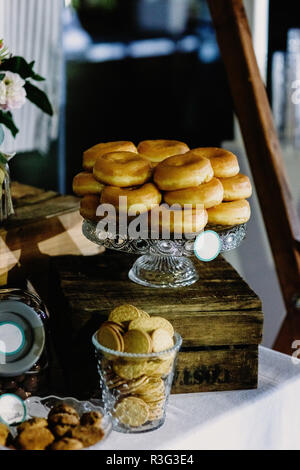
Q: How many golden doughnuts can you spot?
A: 12